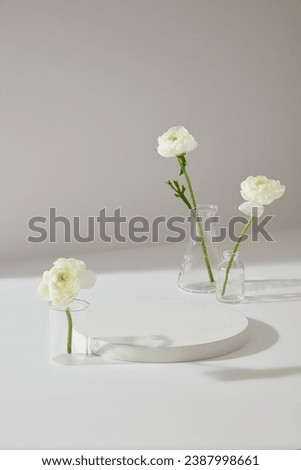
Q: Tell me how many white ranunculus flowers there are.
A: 3